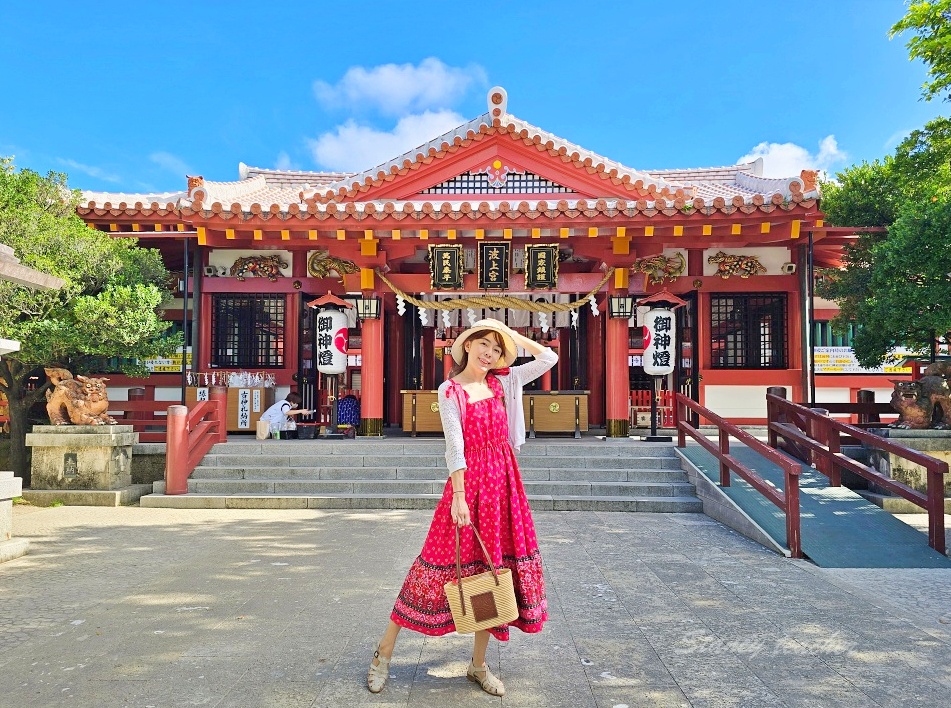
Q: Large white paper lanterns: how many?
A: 2